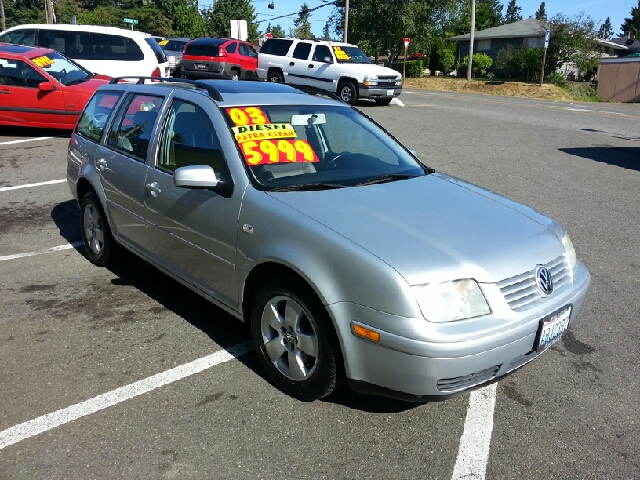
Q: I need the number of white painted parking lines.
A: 5